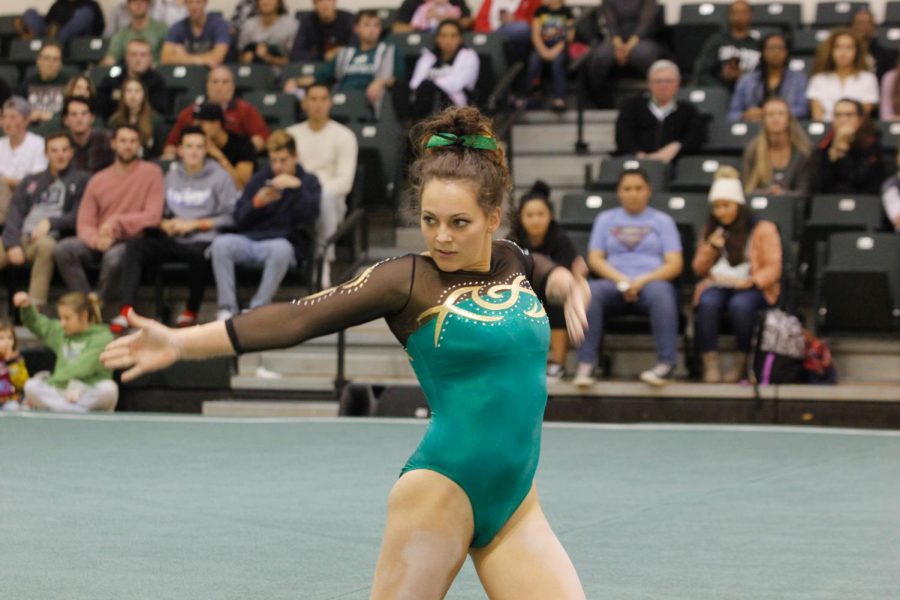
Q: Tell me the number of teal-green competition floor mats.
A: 1